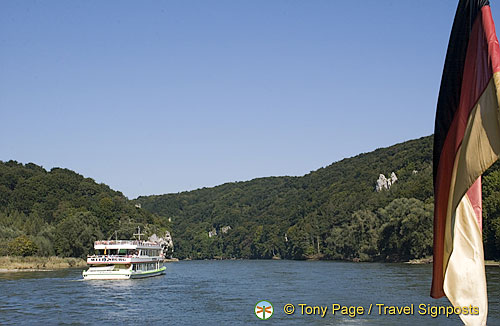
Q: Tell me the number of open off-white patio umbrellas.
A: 0